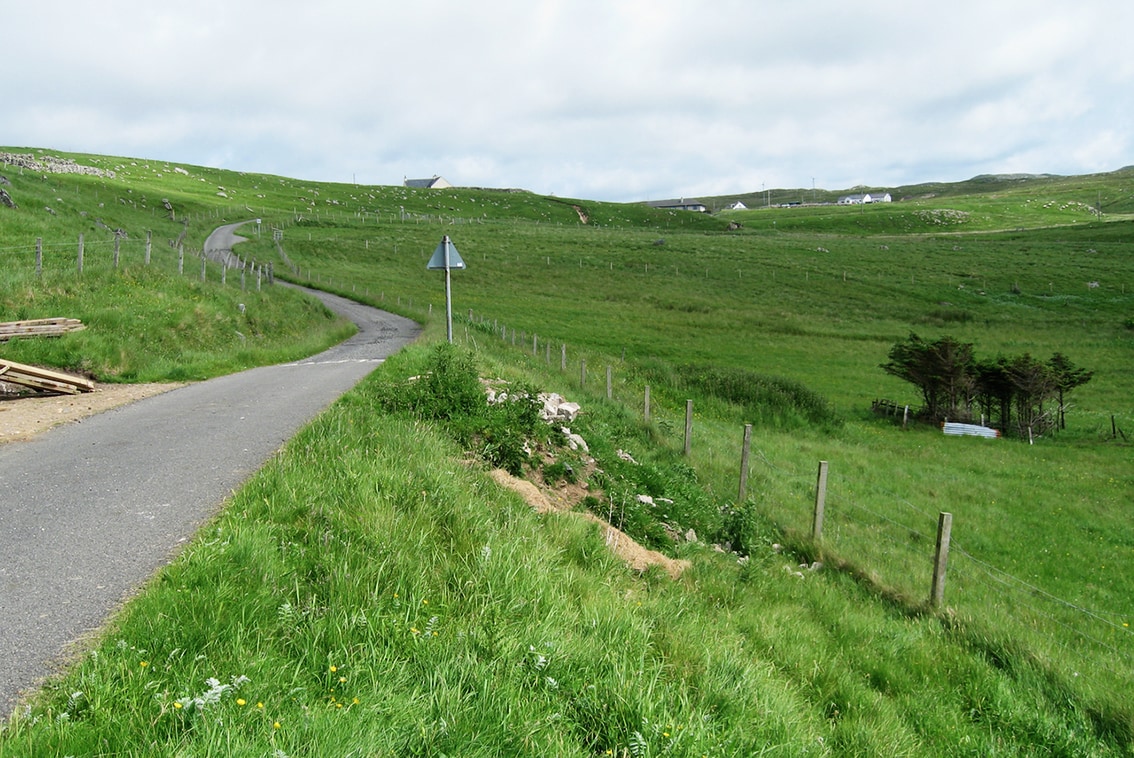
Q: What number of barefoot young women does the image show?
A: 0